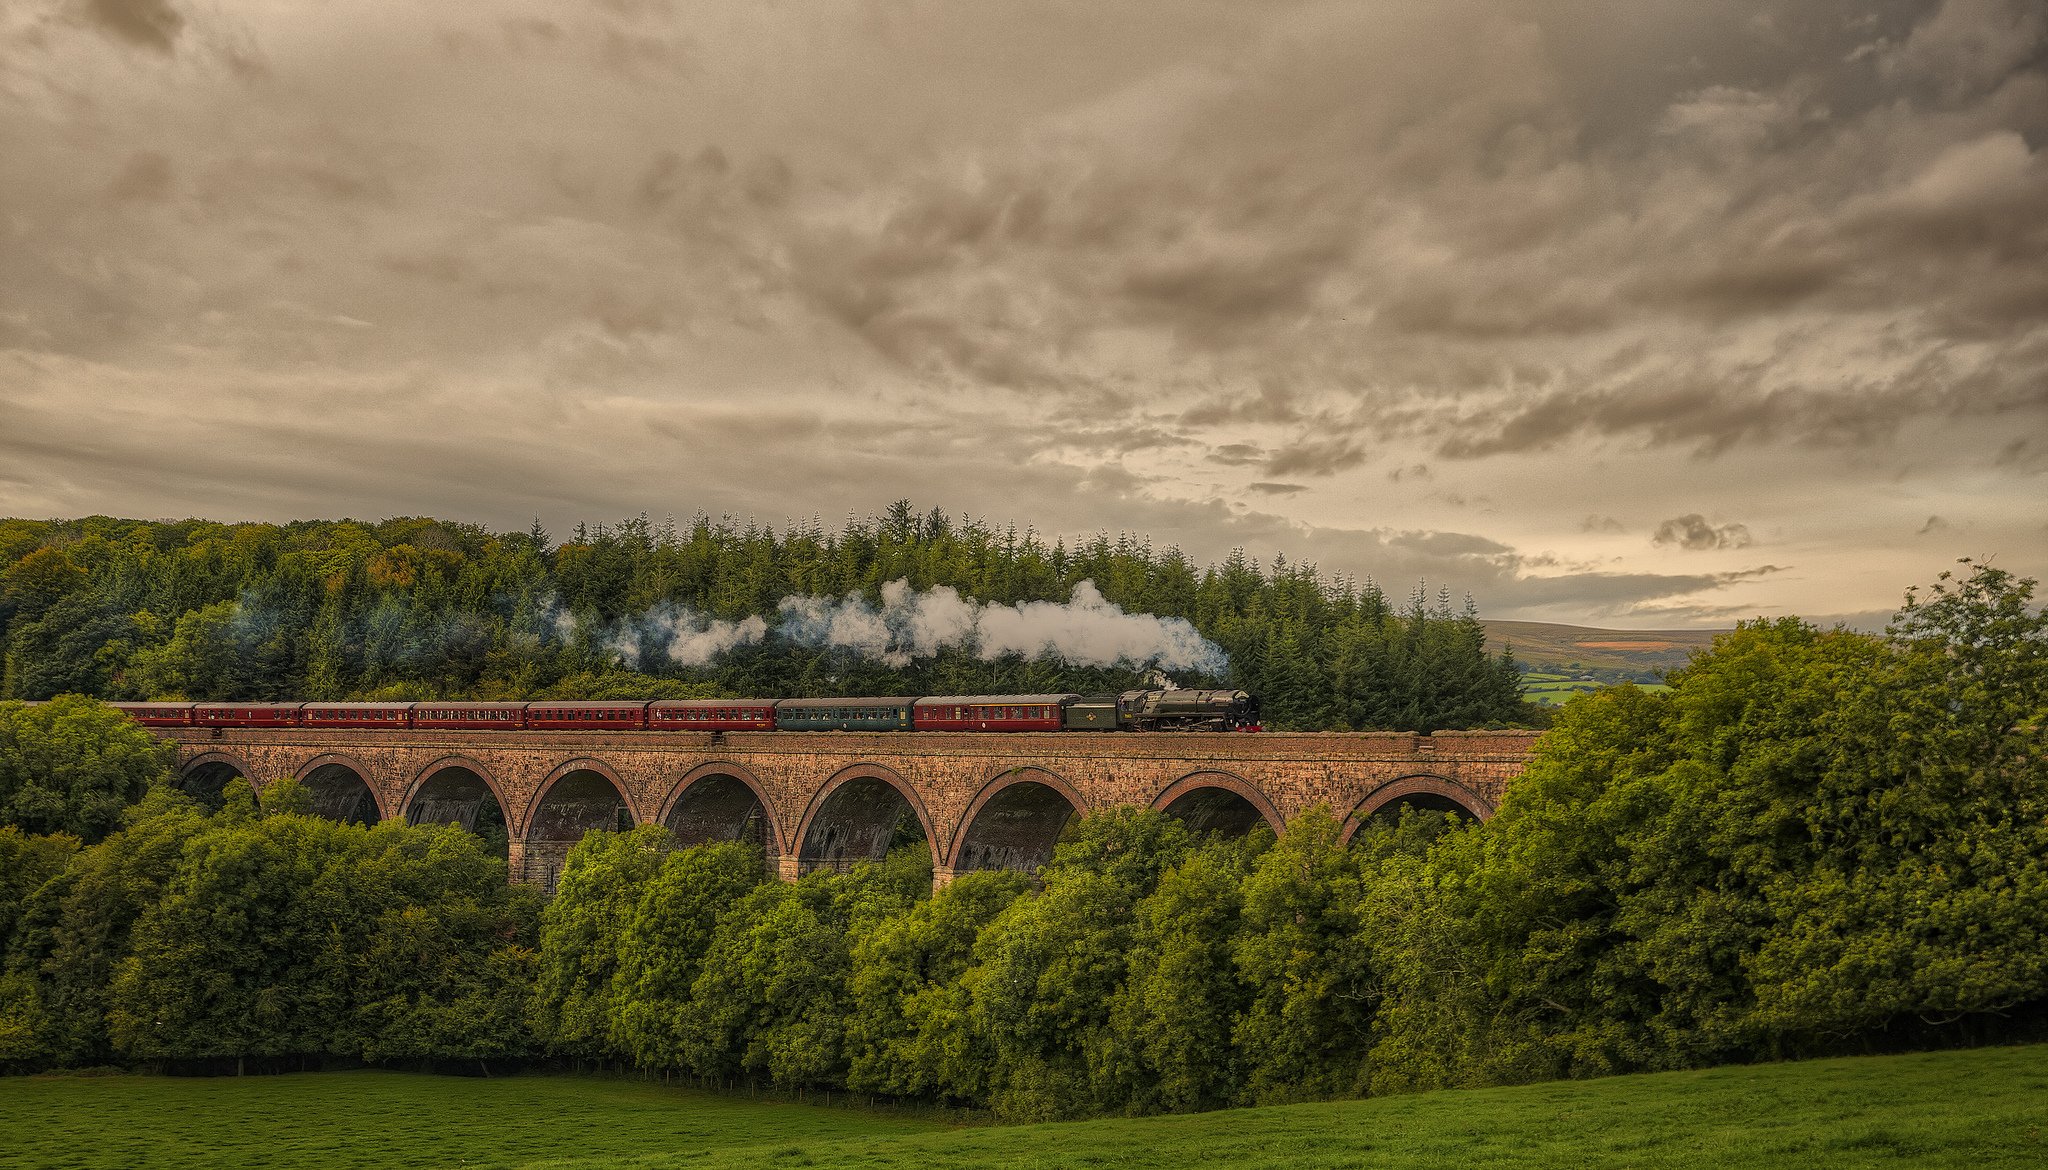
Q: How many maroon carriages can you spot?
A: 7